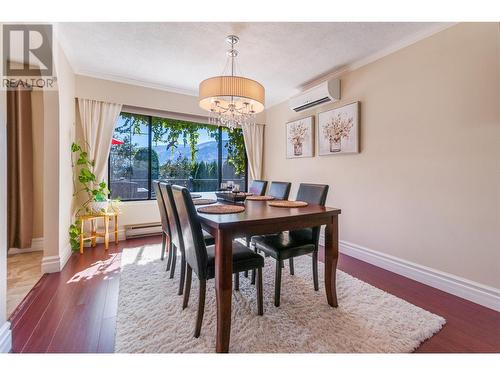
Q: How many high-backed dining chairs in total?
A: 6